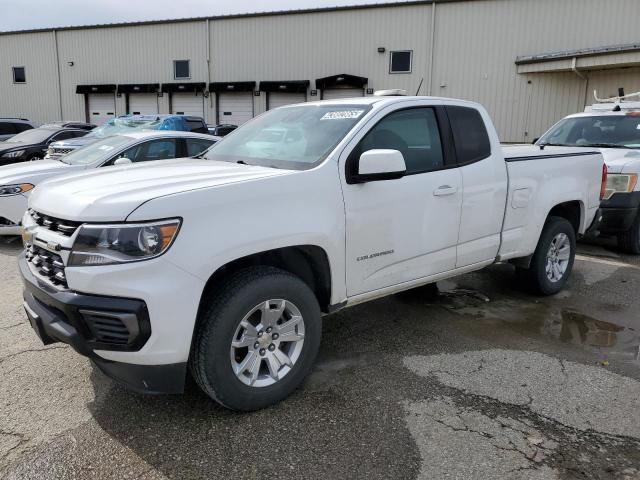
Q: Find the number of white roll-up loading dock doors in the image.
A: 6